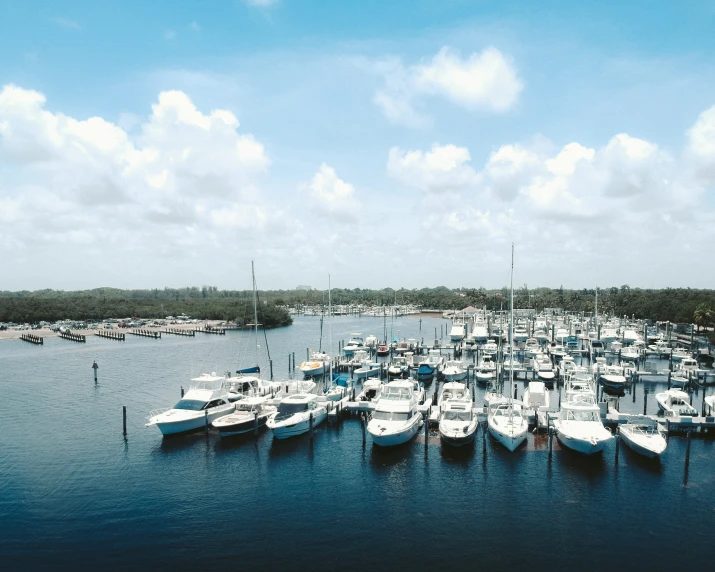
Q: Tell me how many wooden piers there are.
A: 6